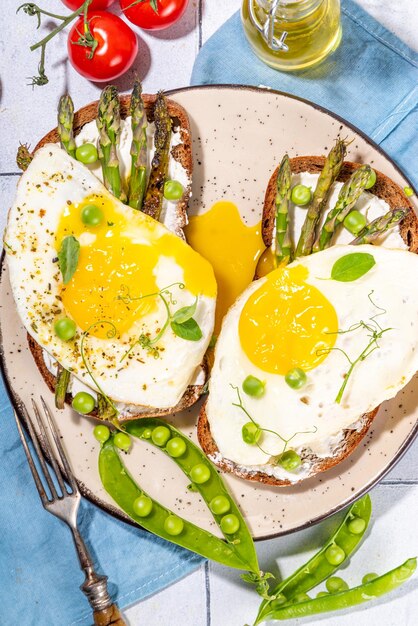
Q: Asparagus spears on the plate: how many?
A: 9